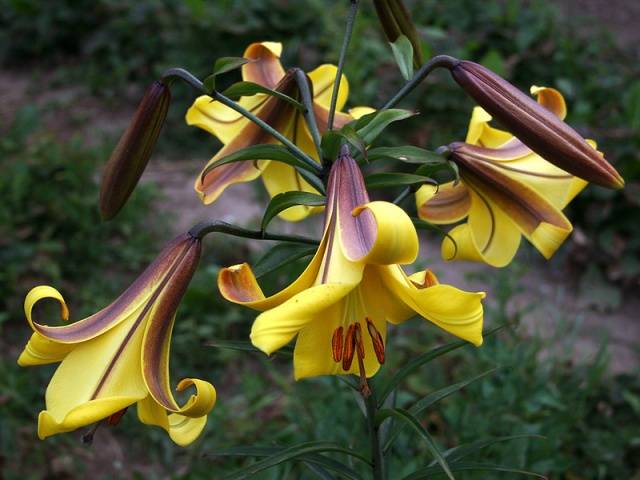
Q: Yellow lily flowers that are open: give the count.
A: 4